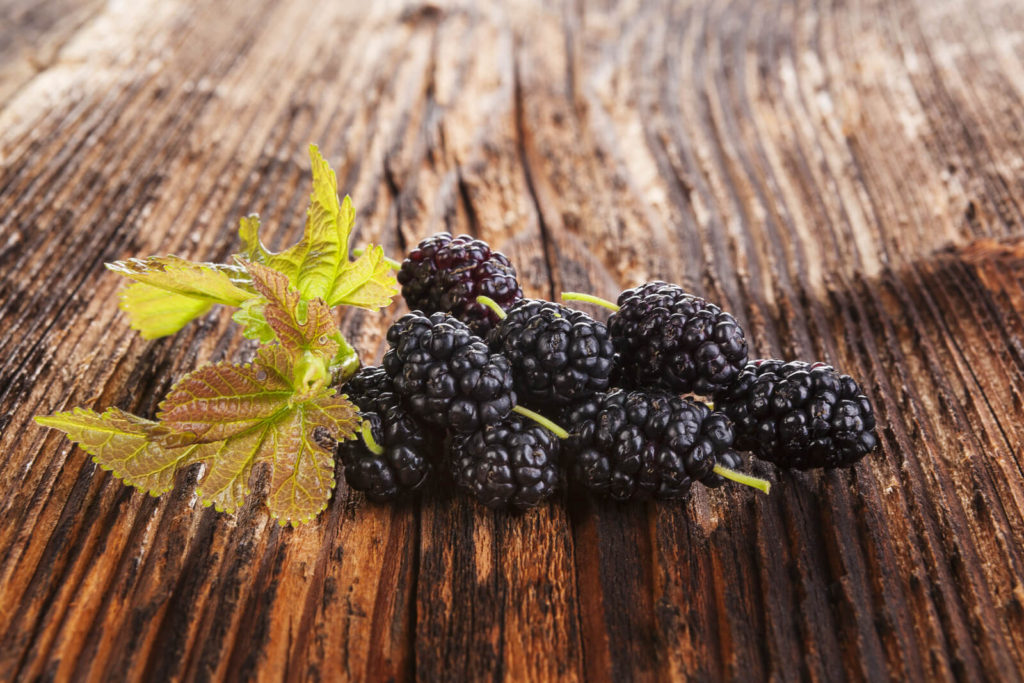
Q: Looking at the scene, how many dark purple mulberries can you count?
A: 8